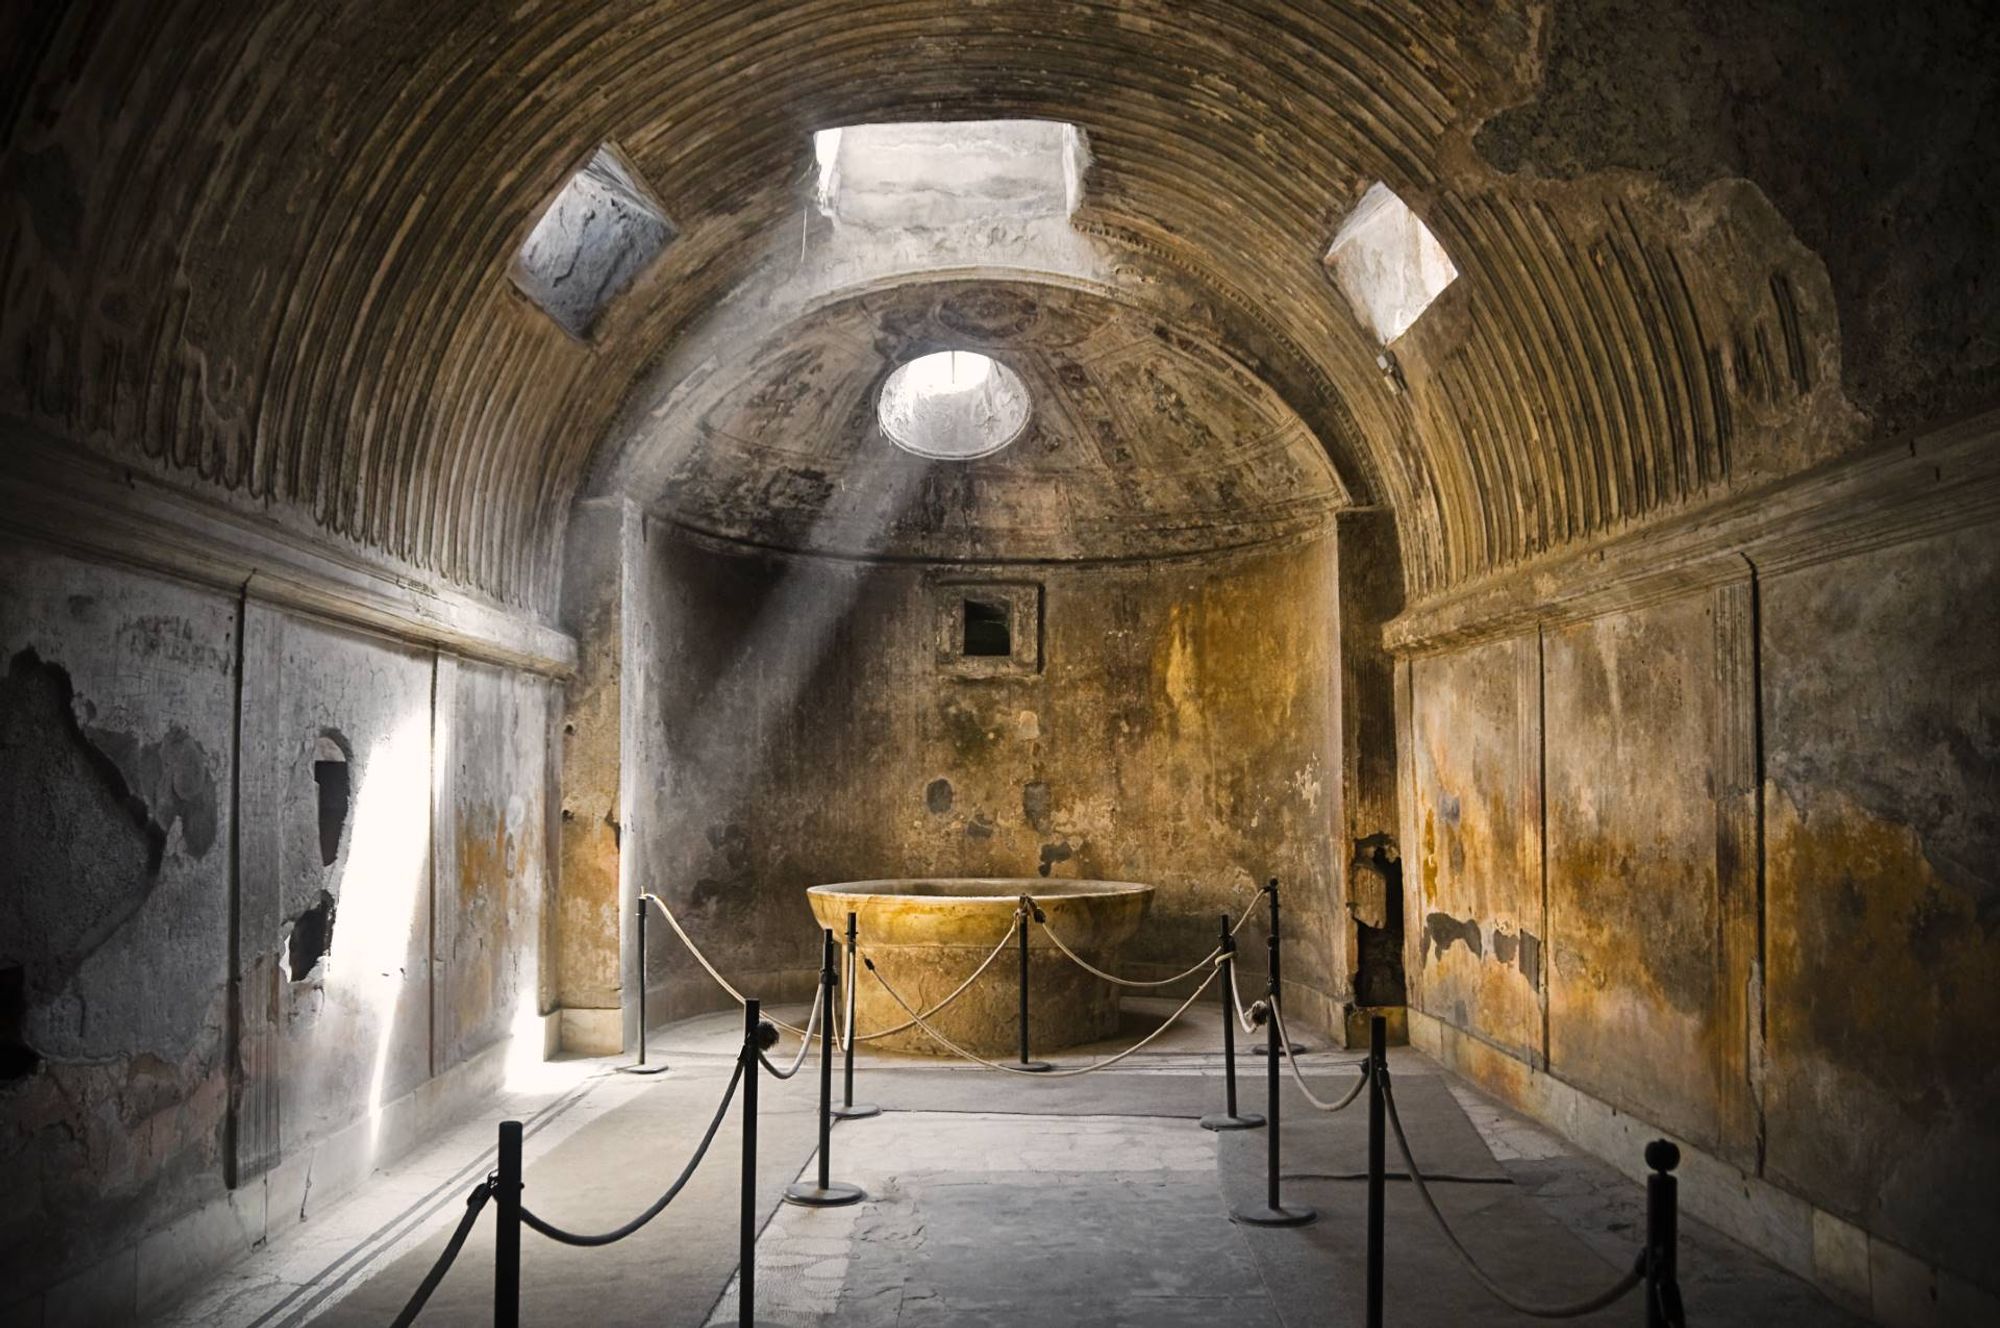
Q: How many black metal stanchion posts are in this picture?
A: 11